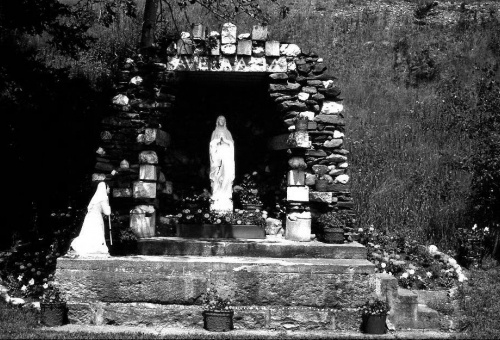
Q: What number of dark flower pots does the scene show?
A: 4